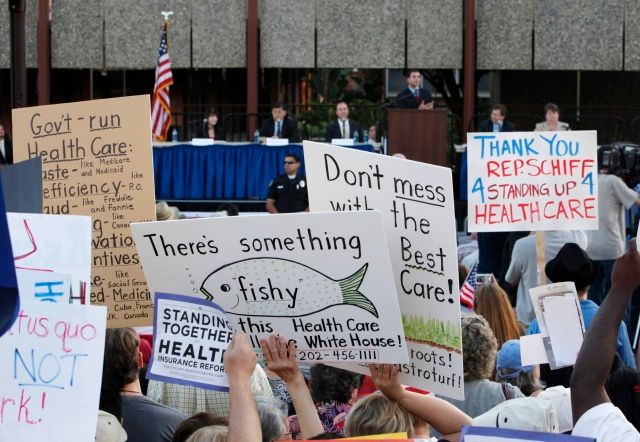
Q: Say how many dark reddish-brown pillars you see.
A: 3